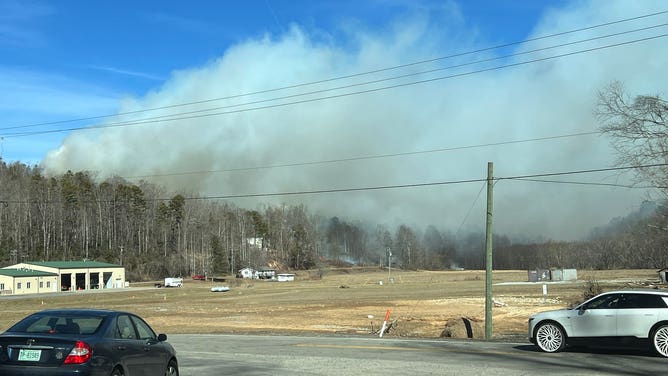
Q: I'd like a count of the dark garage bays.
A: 4